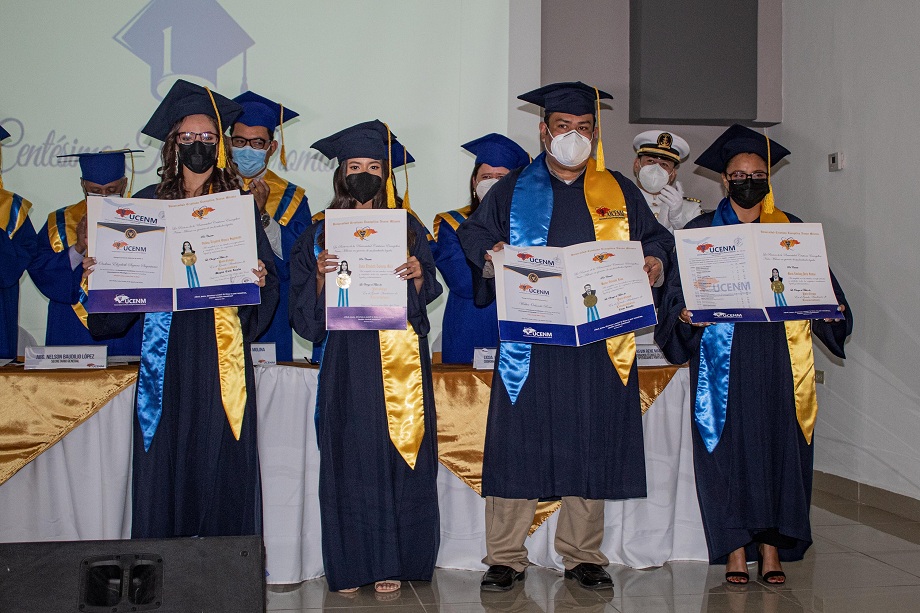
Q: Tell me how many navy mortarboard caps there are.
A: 4